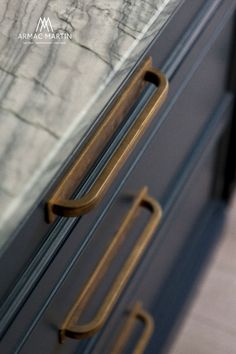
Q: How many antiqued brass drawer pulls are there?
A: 3